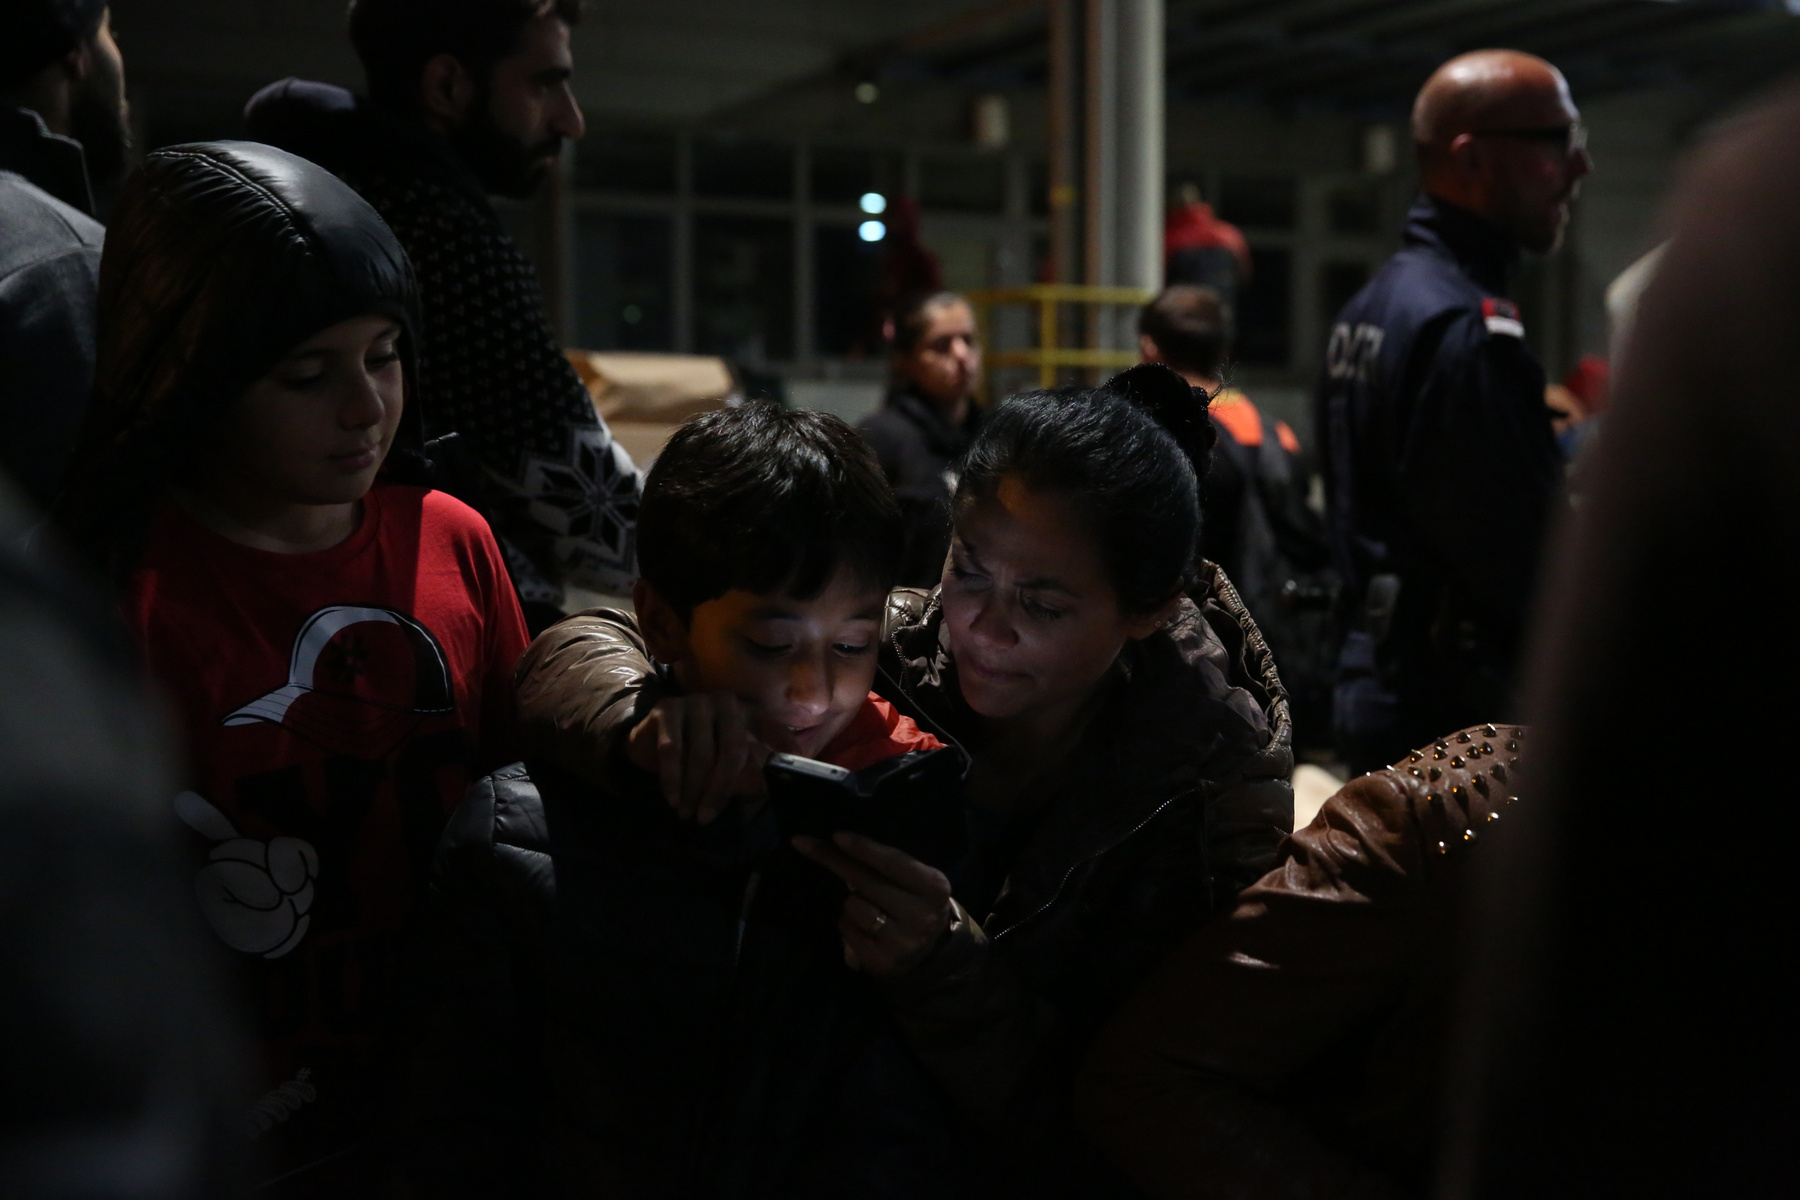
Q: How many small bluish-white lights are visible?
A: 2